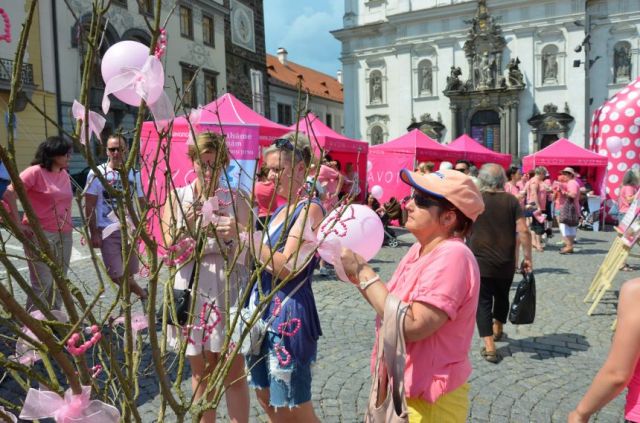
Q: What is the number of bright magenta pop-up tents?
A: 5